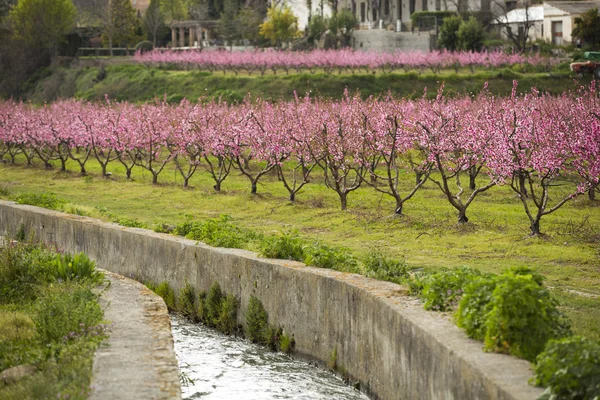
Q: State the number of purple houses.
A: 0